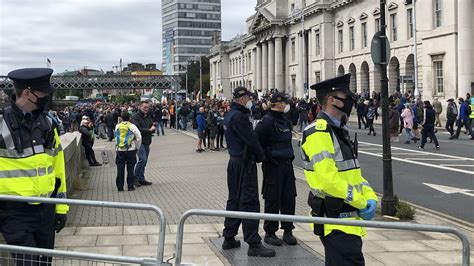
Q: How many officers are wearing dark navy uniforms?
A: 2